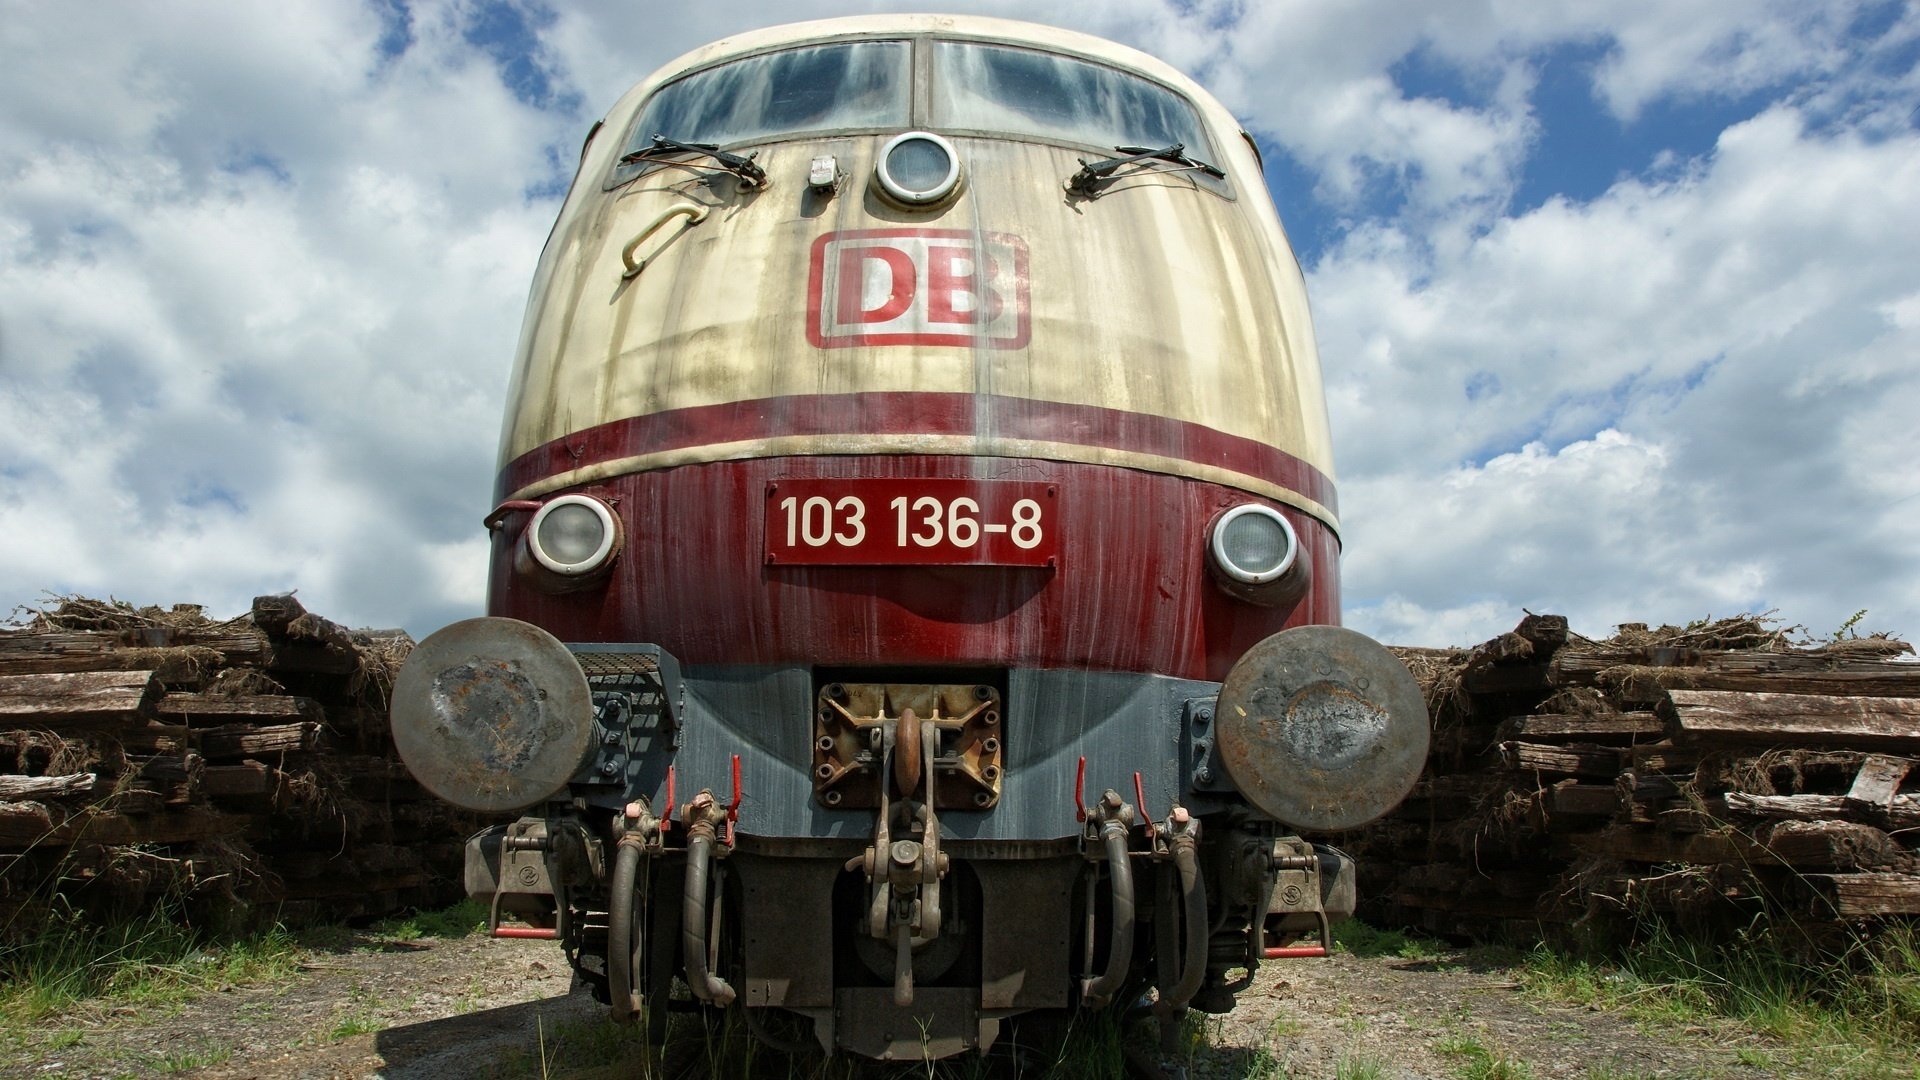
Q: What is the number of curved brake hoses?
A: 4